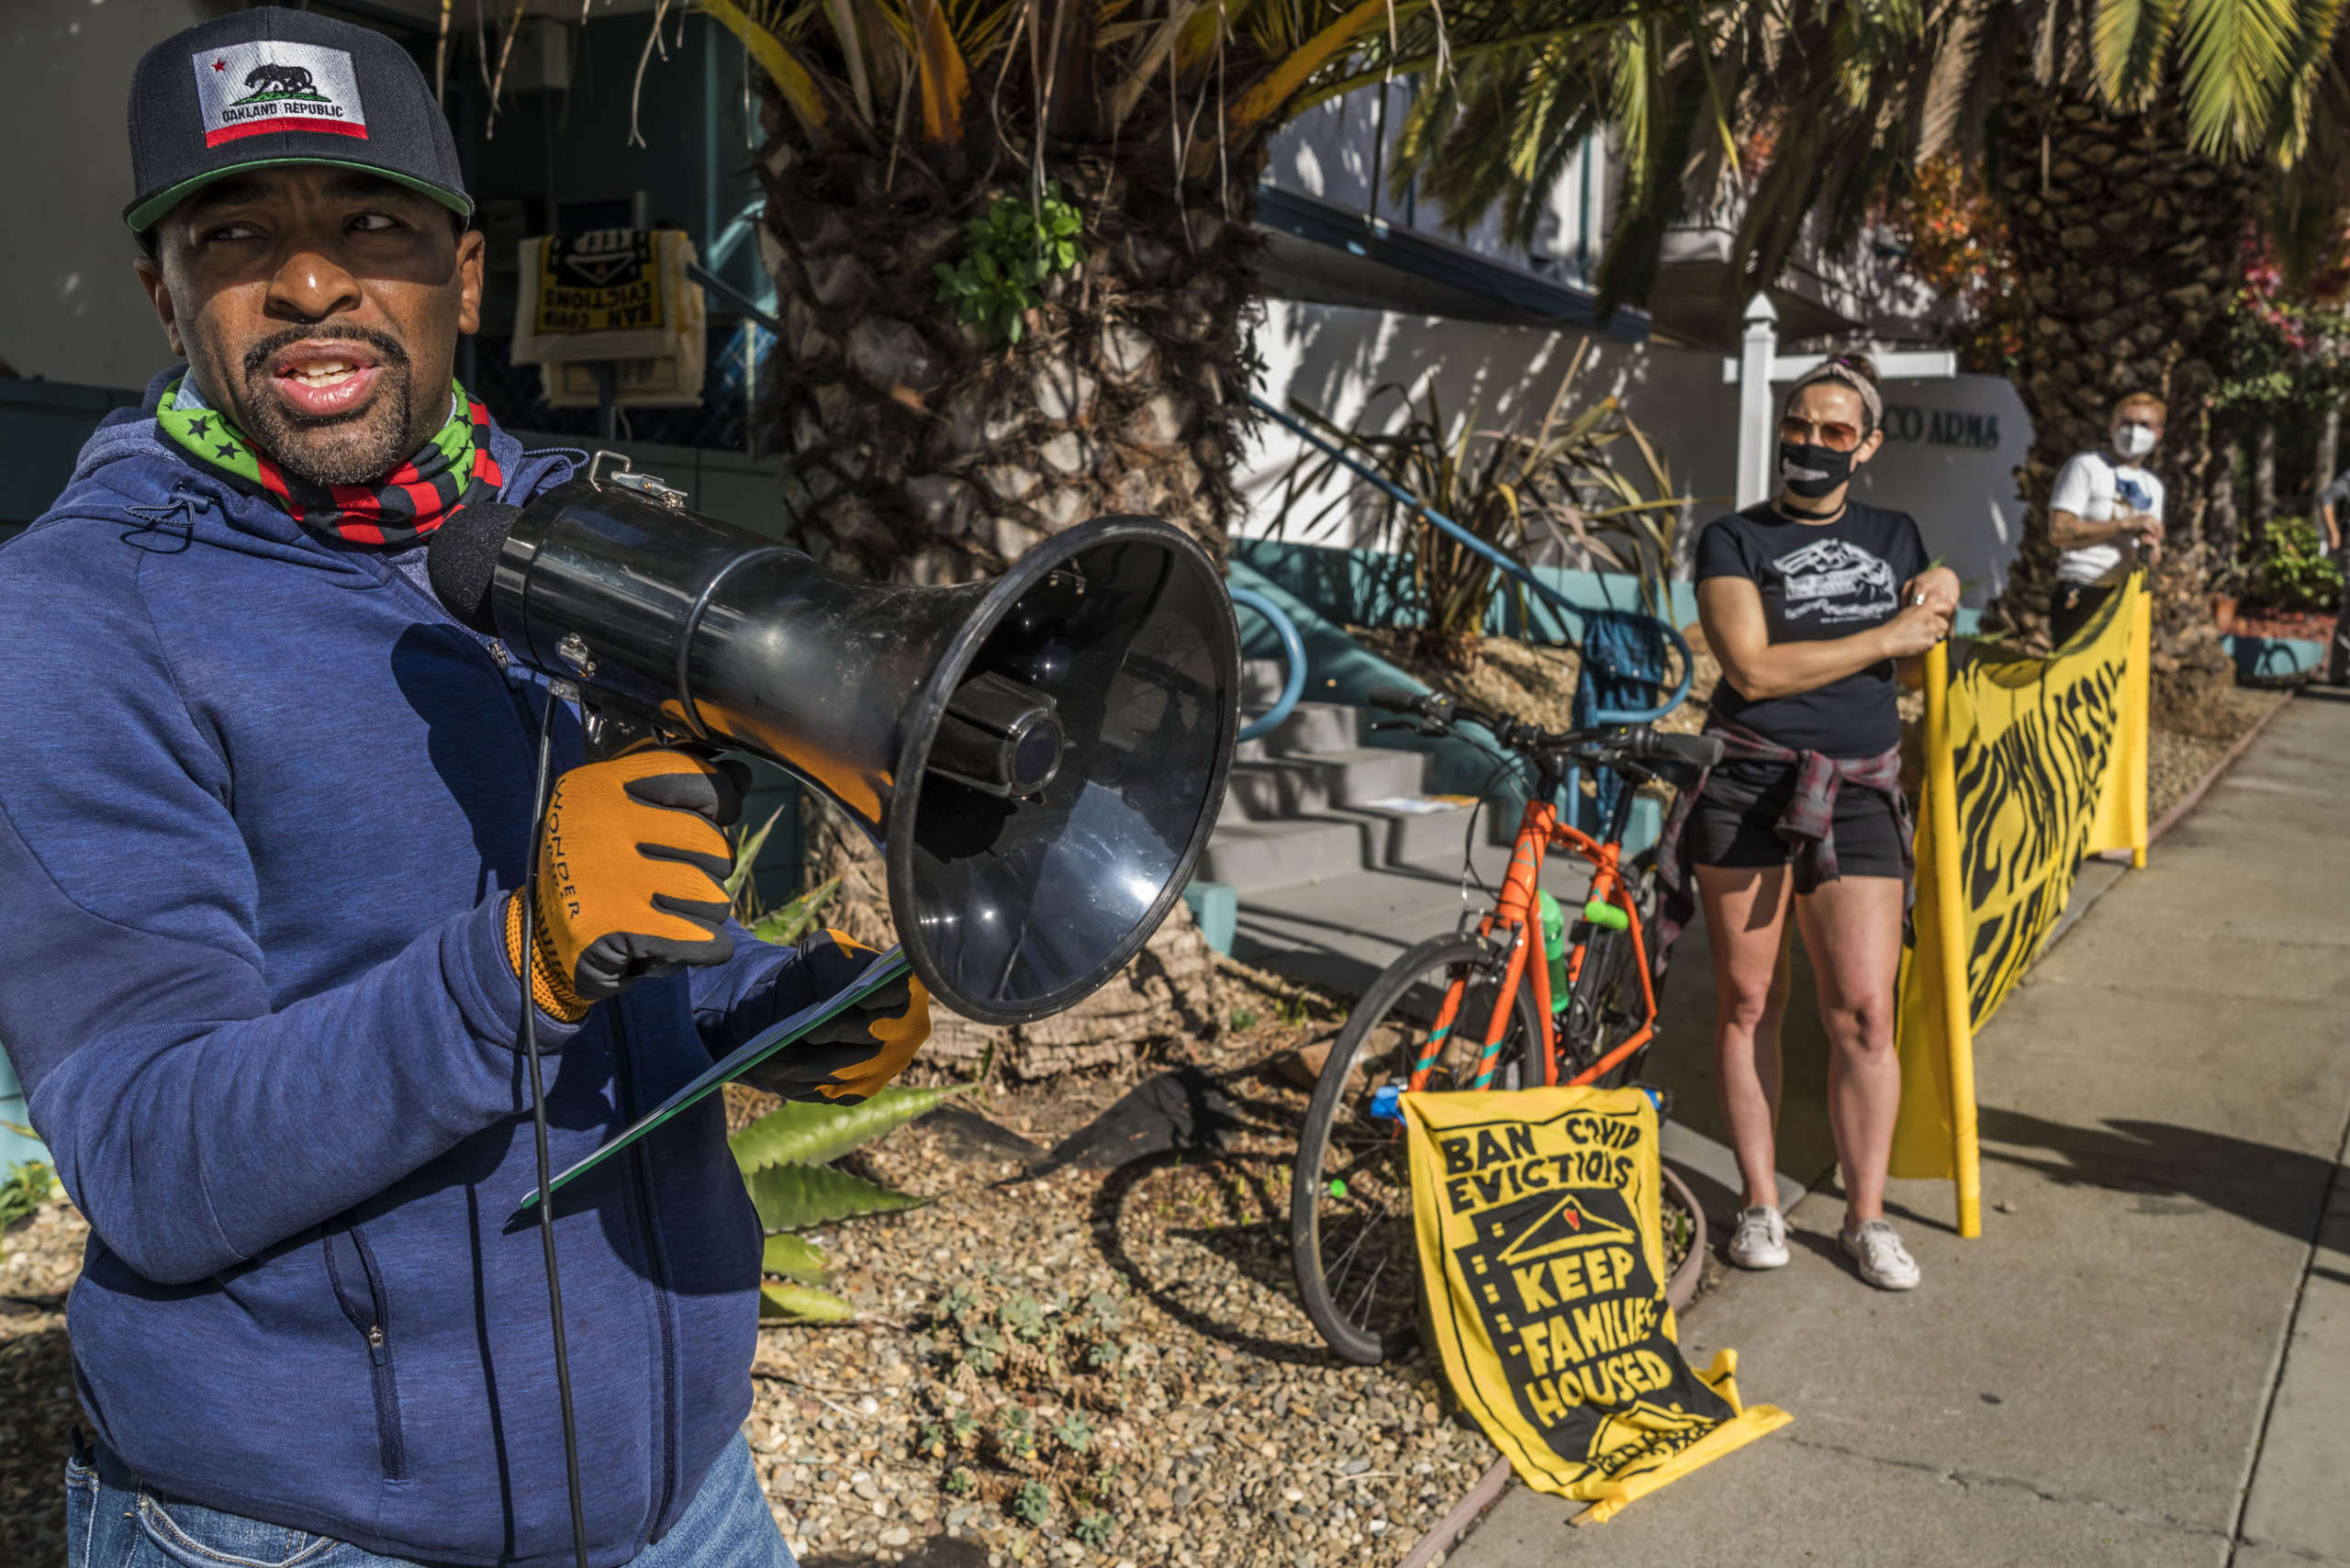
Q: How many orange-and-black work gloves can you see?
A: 2